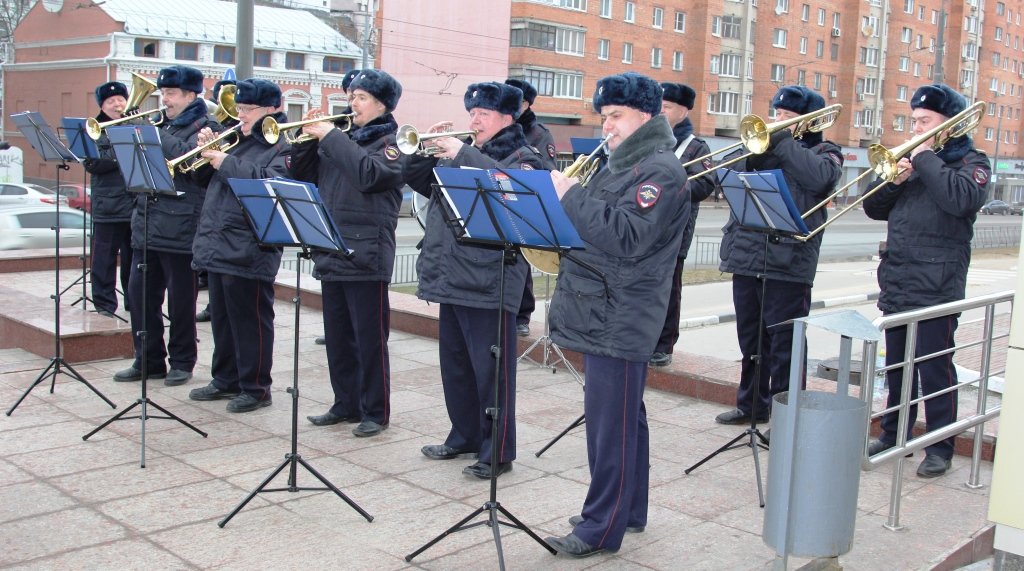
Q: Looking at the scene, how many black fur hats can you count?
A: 12